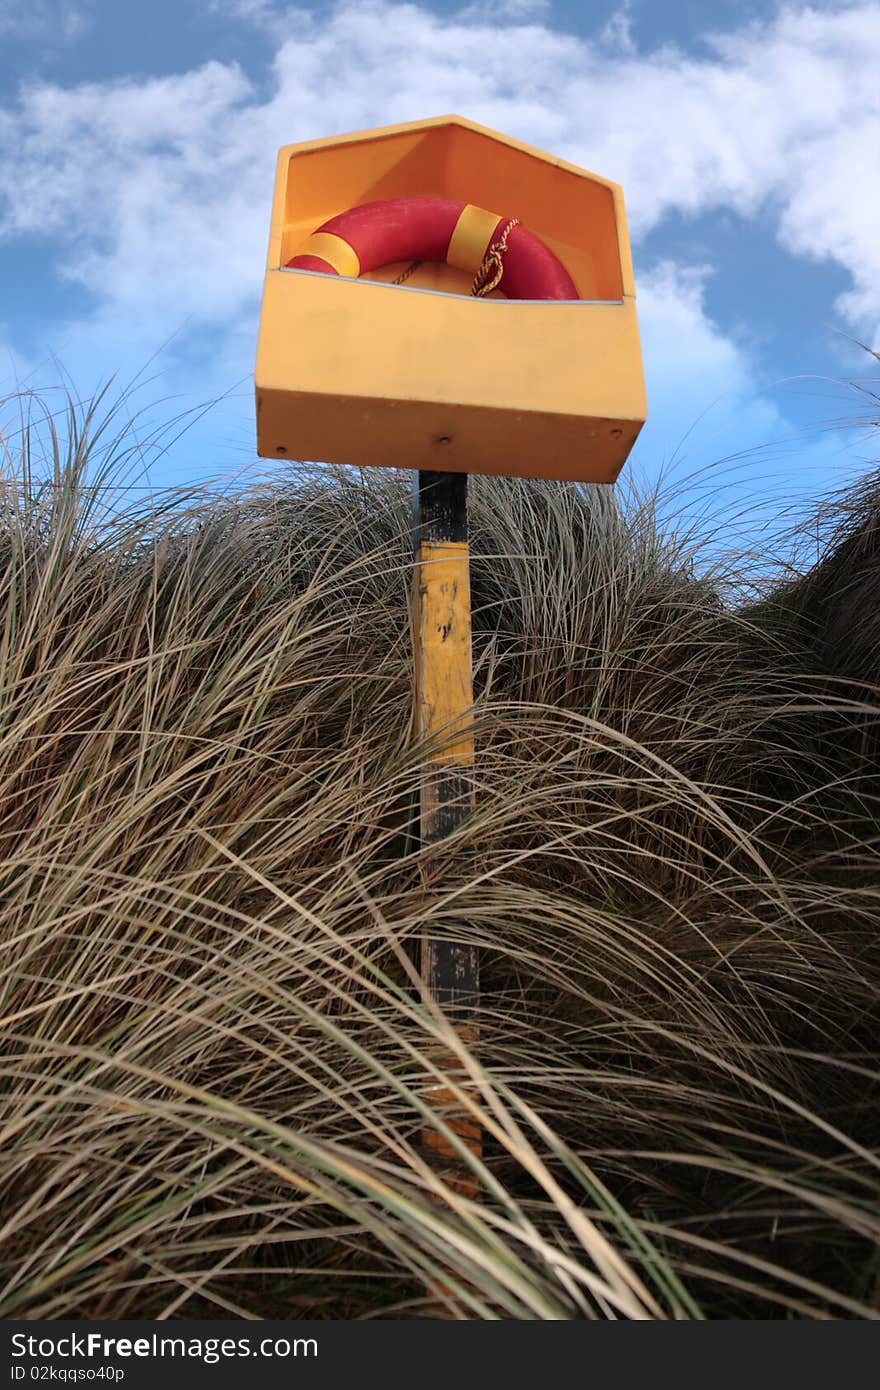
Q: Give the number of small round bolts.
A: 3